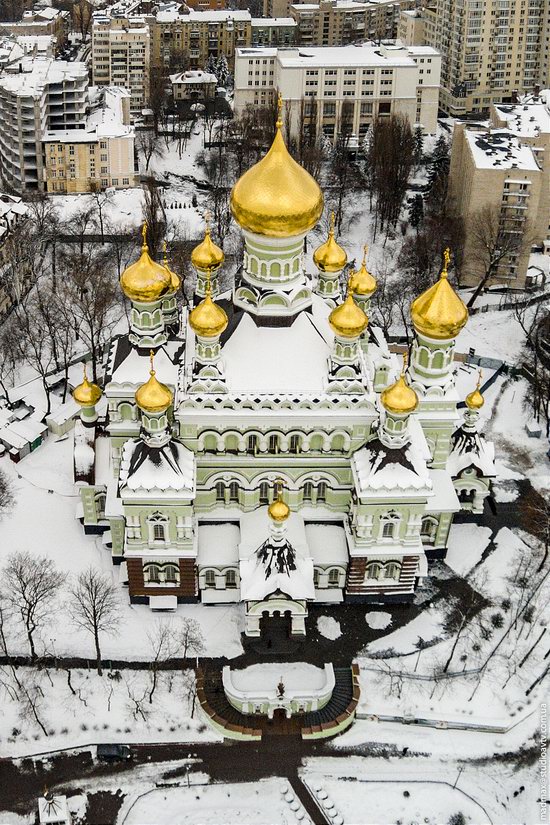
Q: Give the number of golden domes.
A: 14